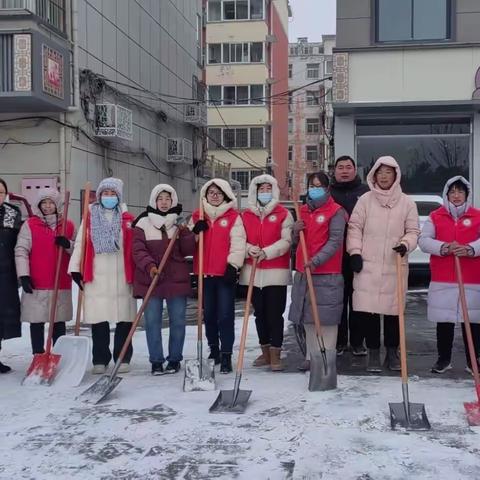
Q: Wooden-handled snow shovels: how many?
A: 8